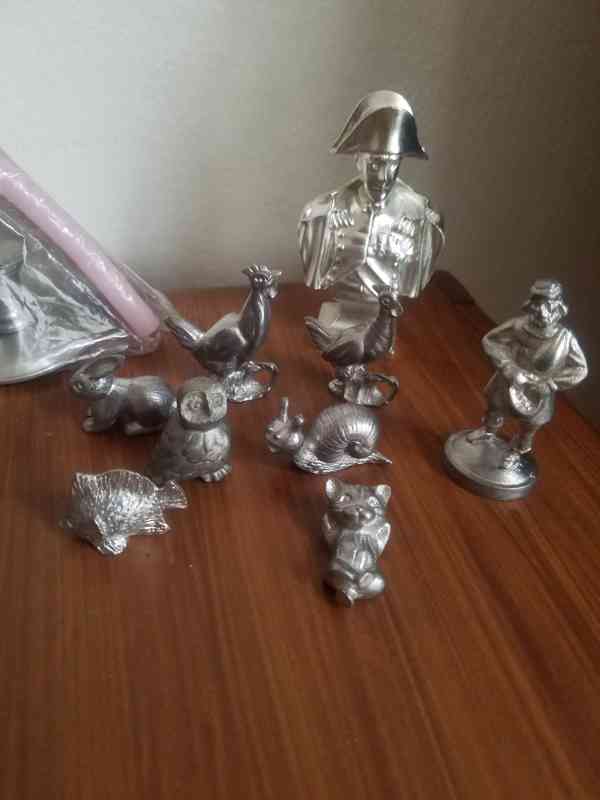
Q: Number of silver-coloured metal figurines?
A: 9